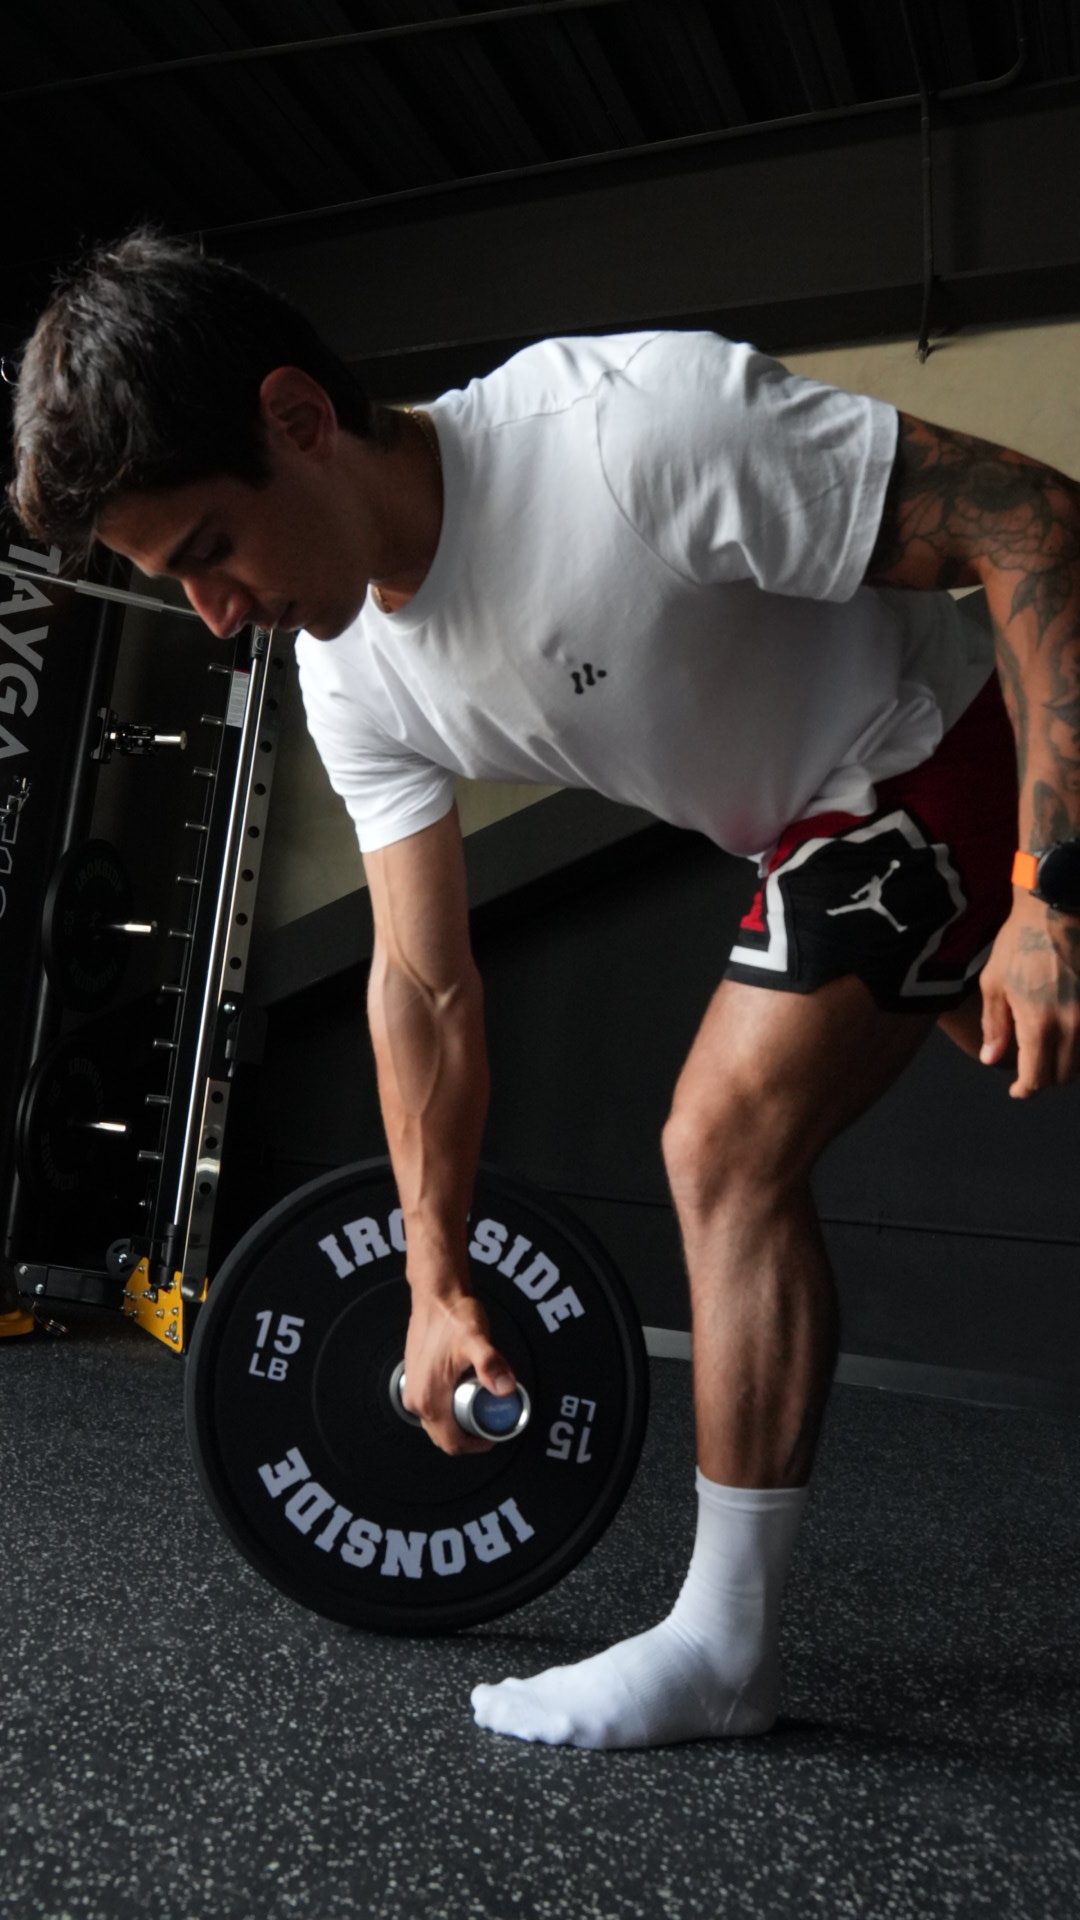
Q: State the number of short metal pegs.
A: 10